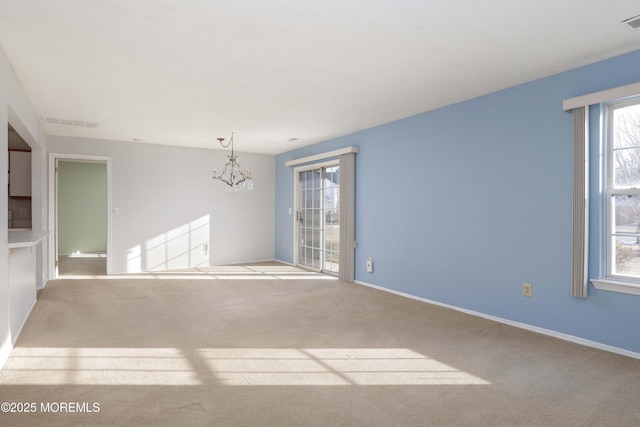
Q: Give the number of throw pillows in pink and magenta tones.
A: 0